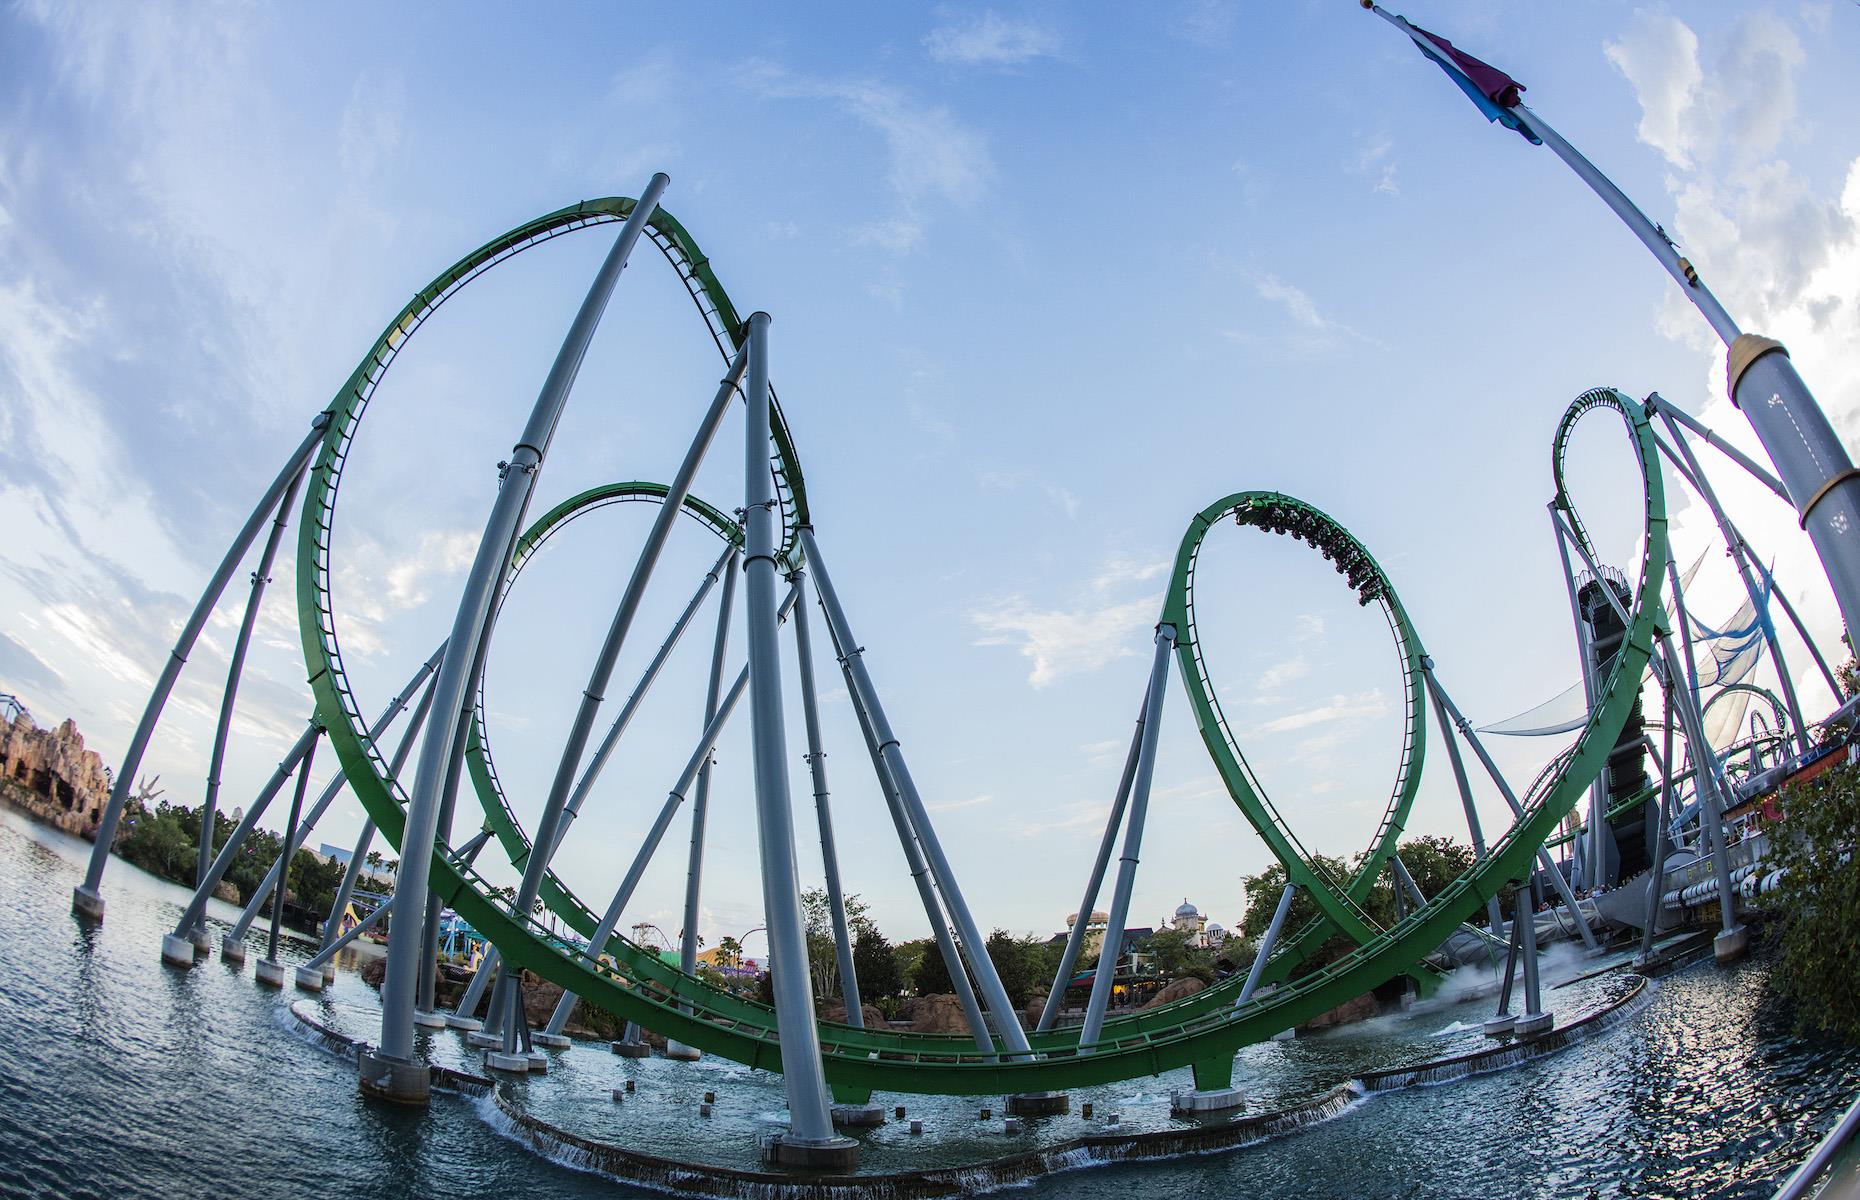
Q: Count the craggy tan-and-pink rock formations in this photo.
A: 1